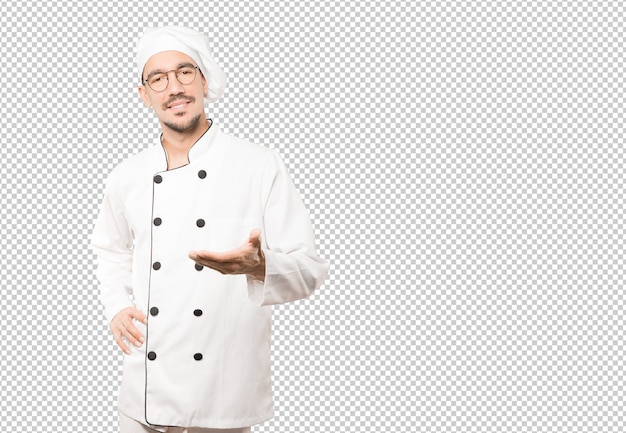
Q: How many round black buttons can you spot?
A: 10